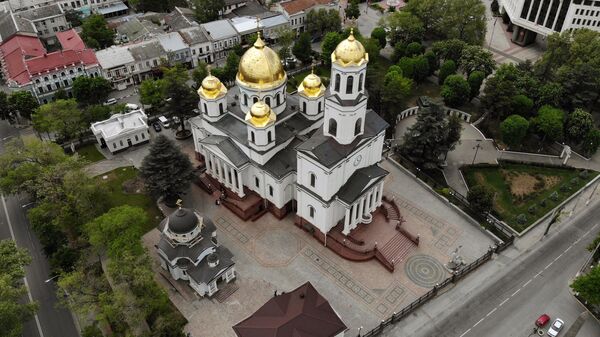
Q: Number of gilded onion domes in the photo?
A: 5